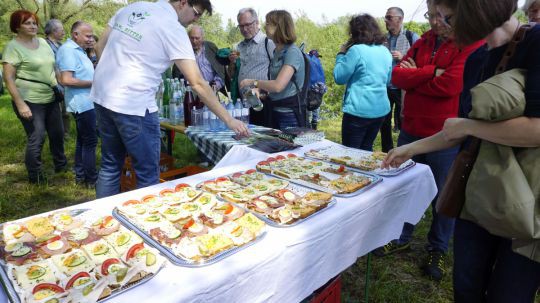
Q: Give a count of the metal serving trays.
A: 5